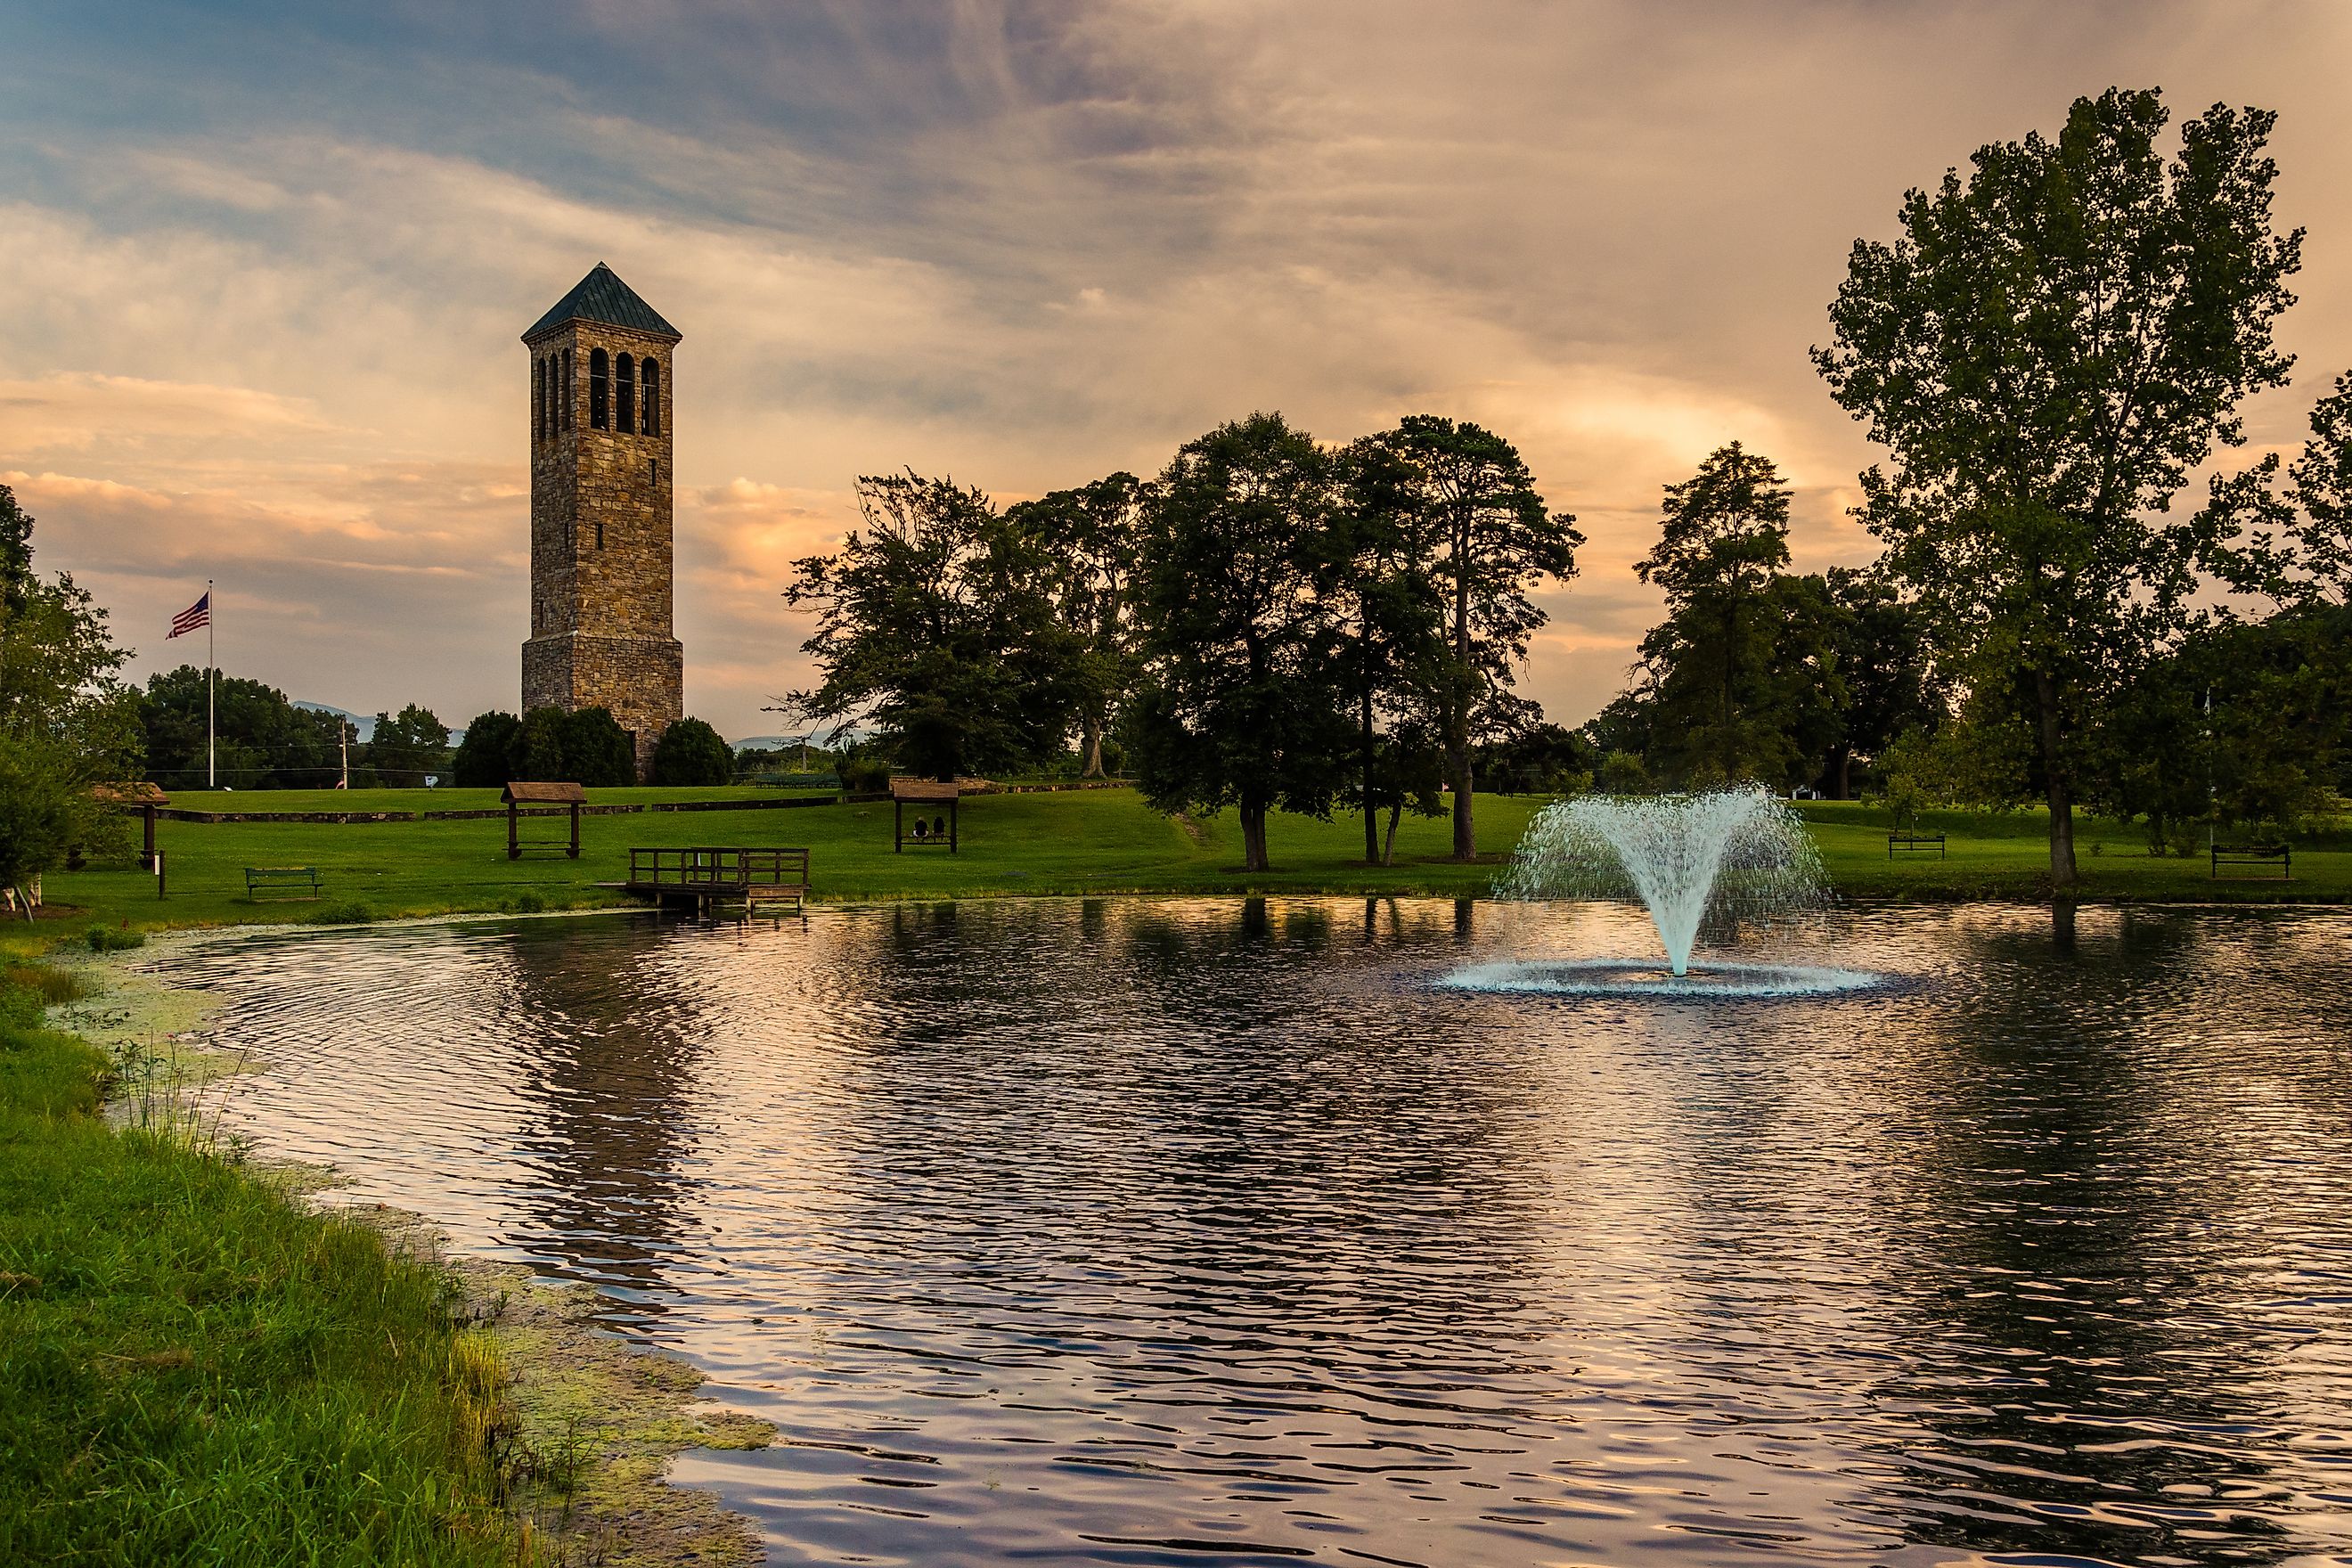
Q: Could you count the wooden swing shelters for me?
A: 3